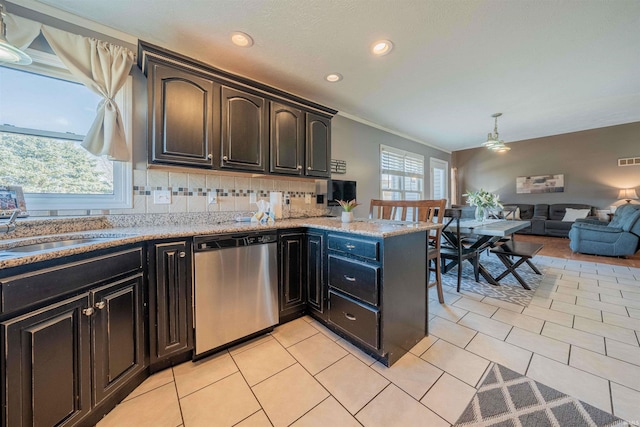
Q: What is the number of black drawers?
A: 3